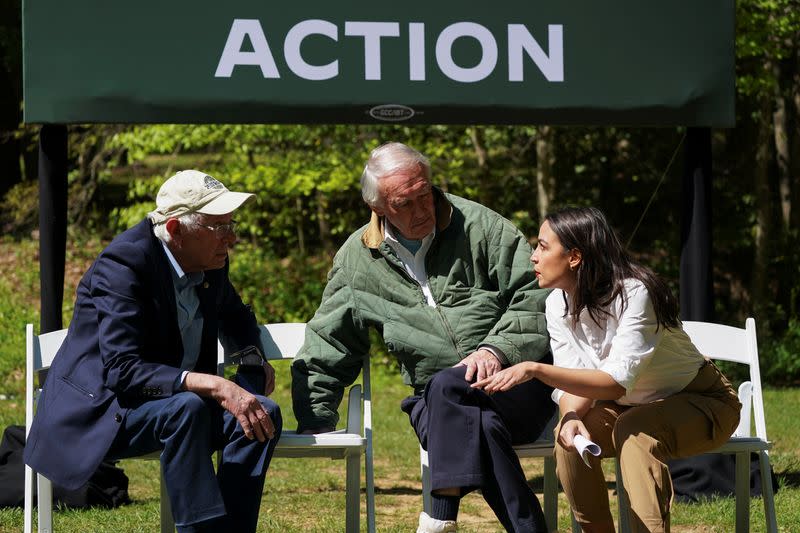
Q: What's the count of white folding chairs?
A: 4